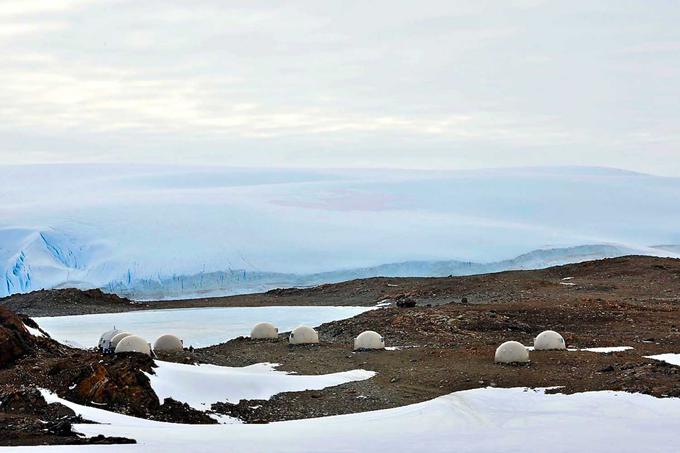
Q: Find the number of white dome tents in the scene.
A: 9